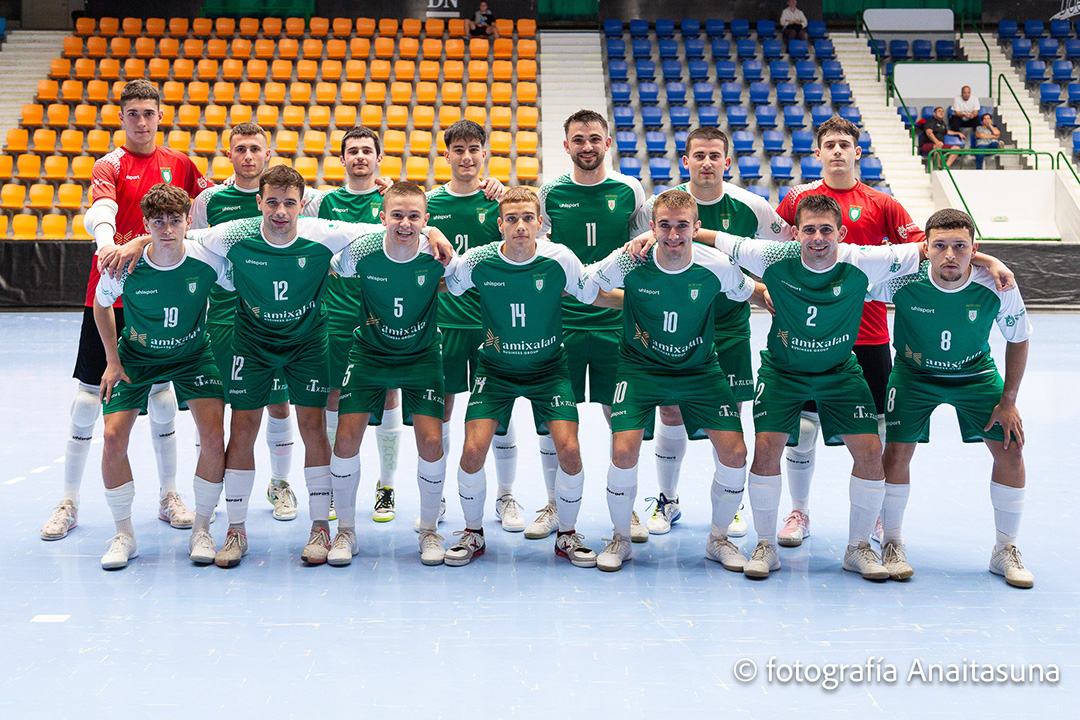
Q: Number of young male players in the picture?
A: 14